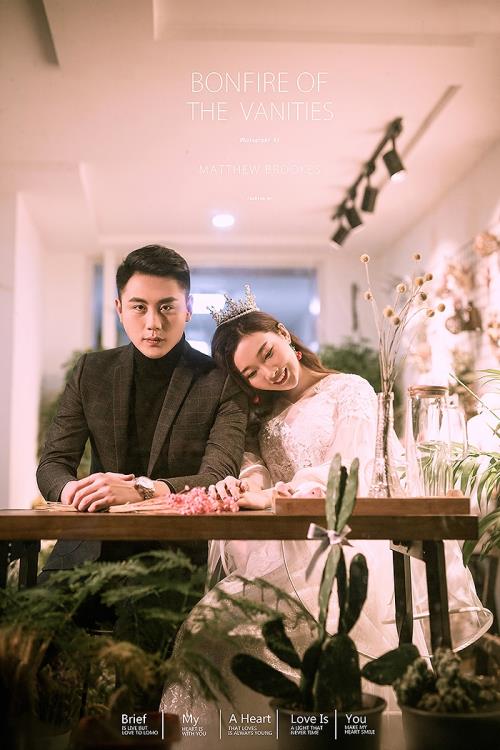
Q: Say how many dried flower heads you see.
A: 11